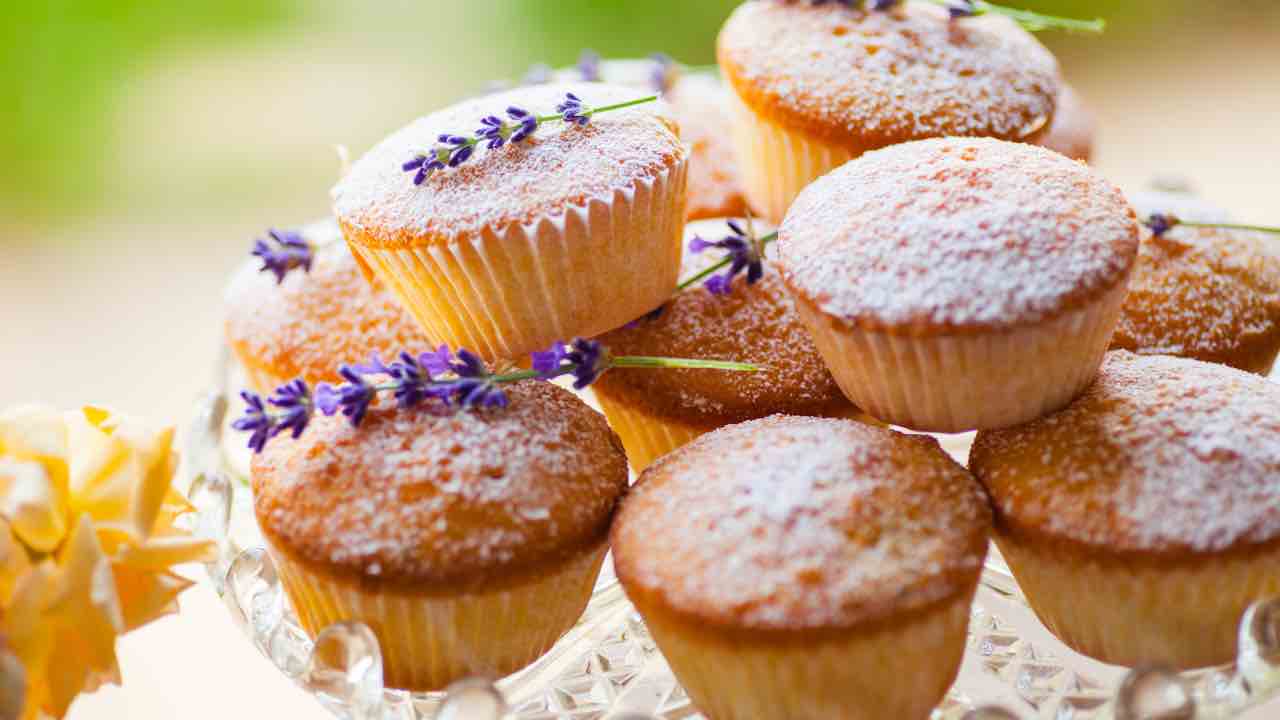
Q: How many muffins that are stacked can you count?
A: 11